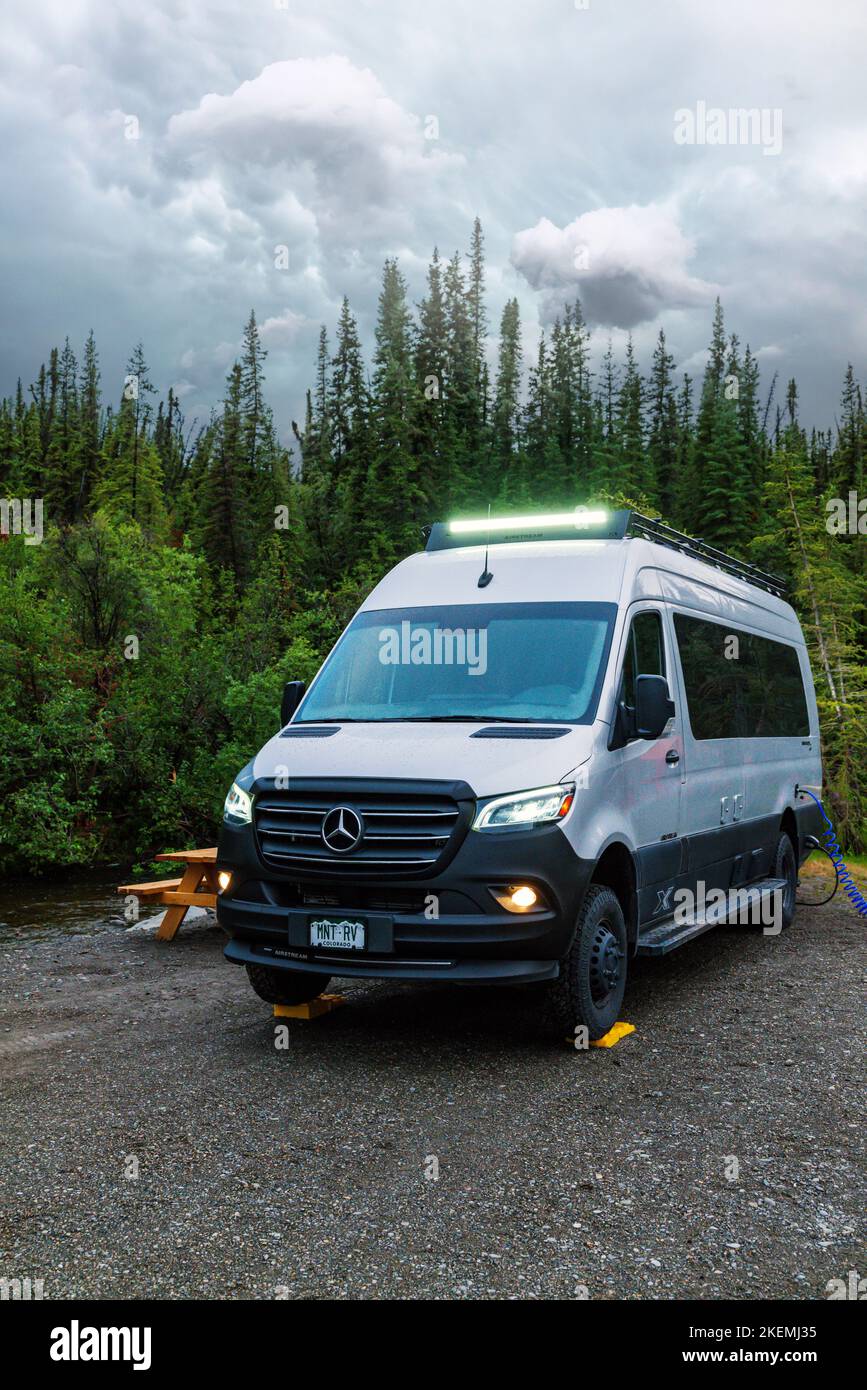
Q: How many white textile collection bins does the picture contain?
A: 0